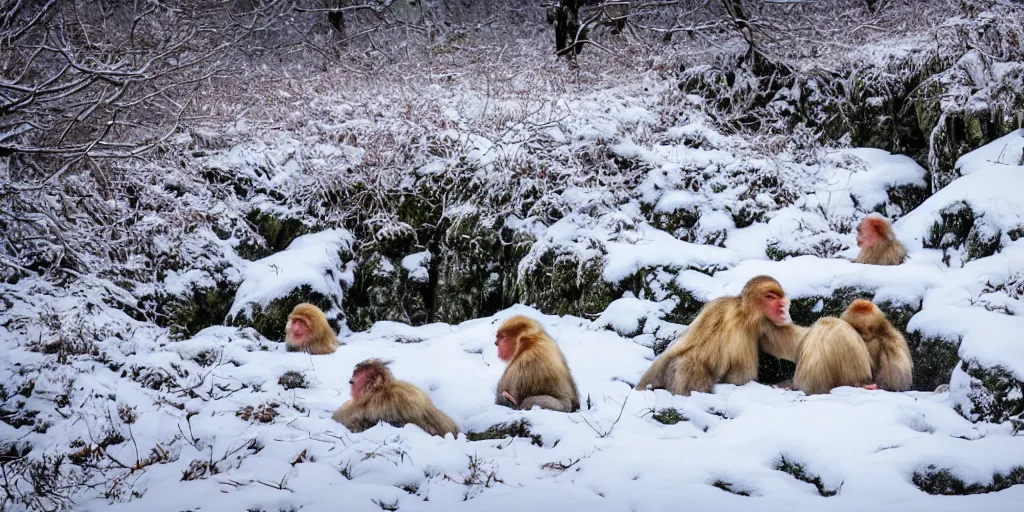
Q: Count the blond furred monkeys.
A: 7